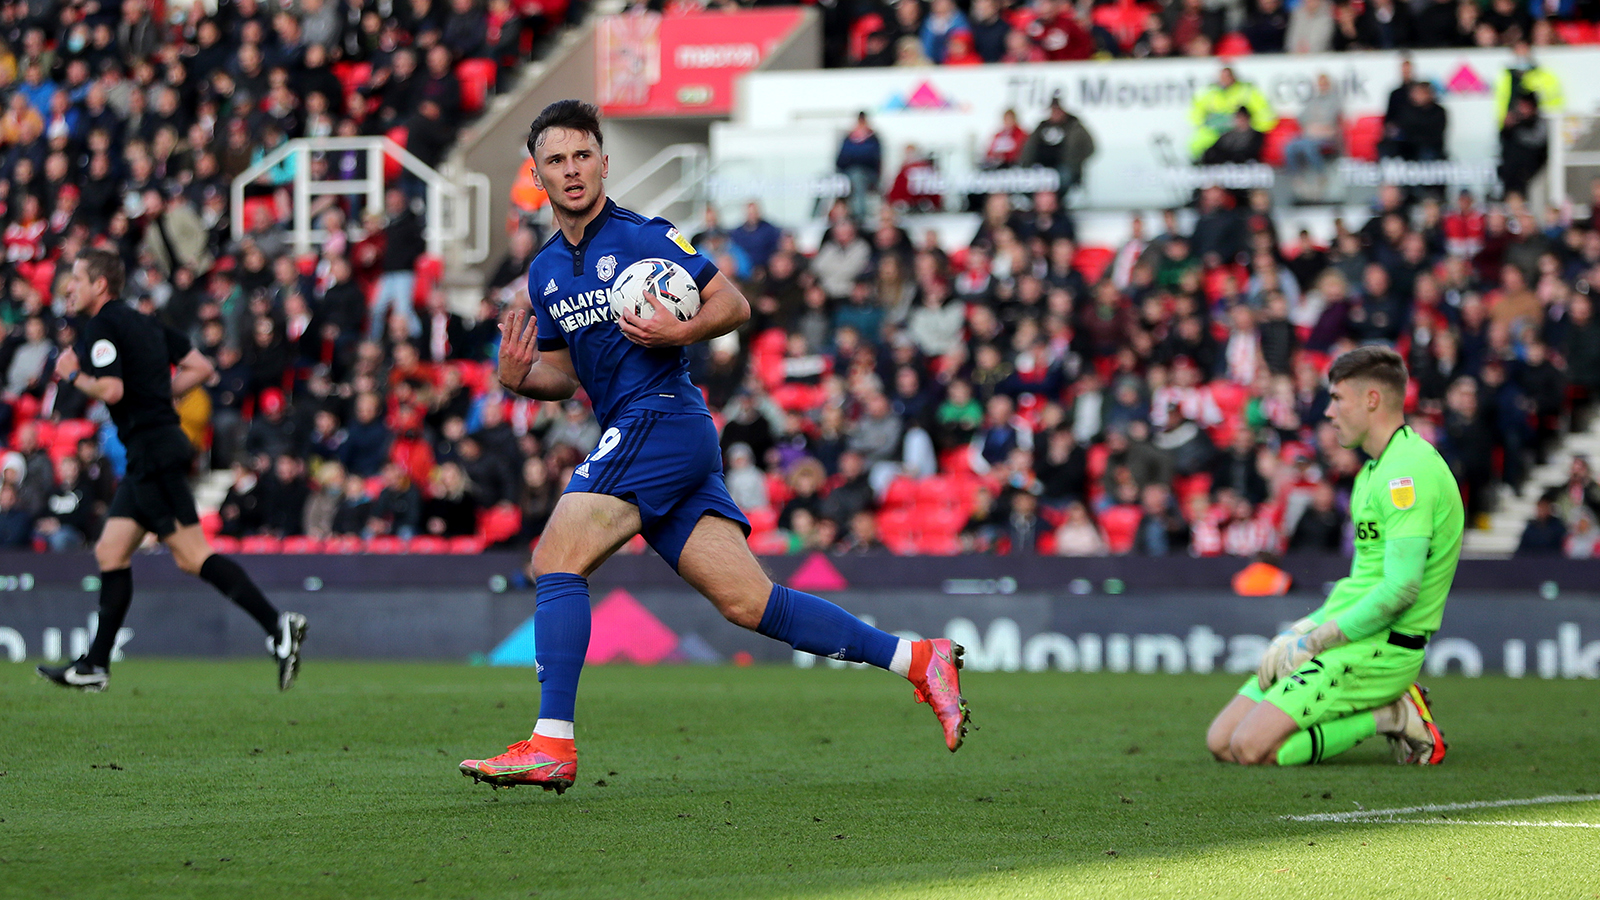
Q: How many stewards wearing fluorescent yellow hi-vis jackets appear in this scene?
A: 2